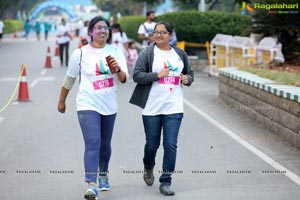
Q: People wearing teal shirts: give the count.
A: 3